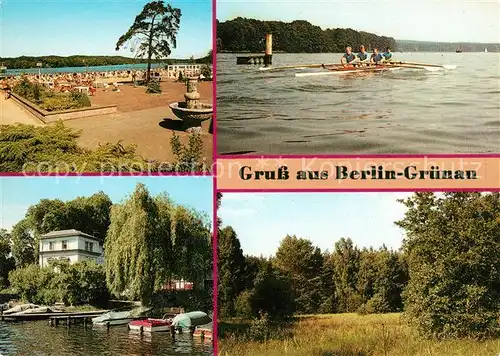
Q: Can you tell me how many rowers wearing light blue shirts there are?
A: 4